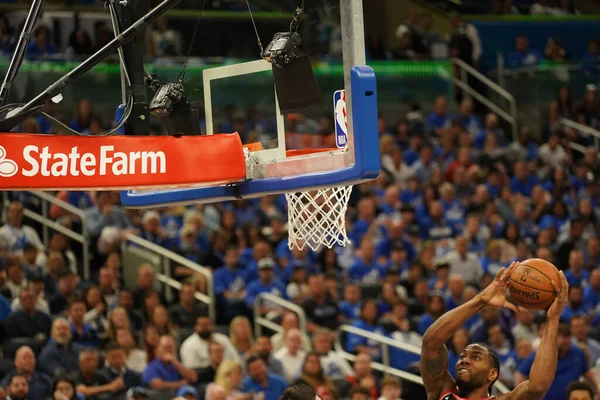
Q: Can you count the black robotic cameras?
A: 2